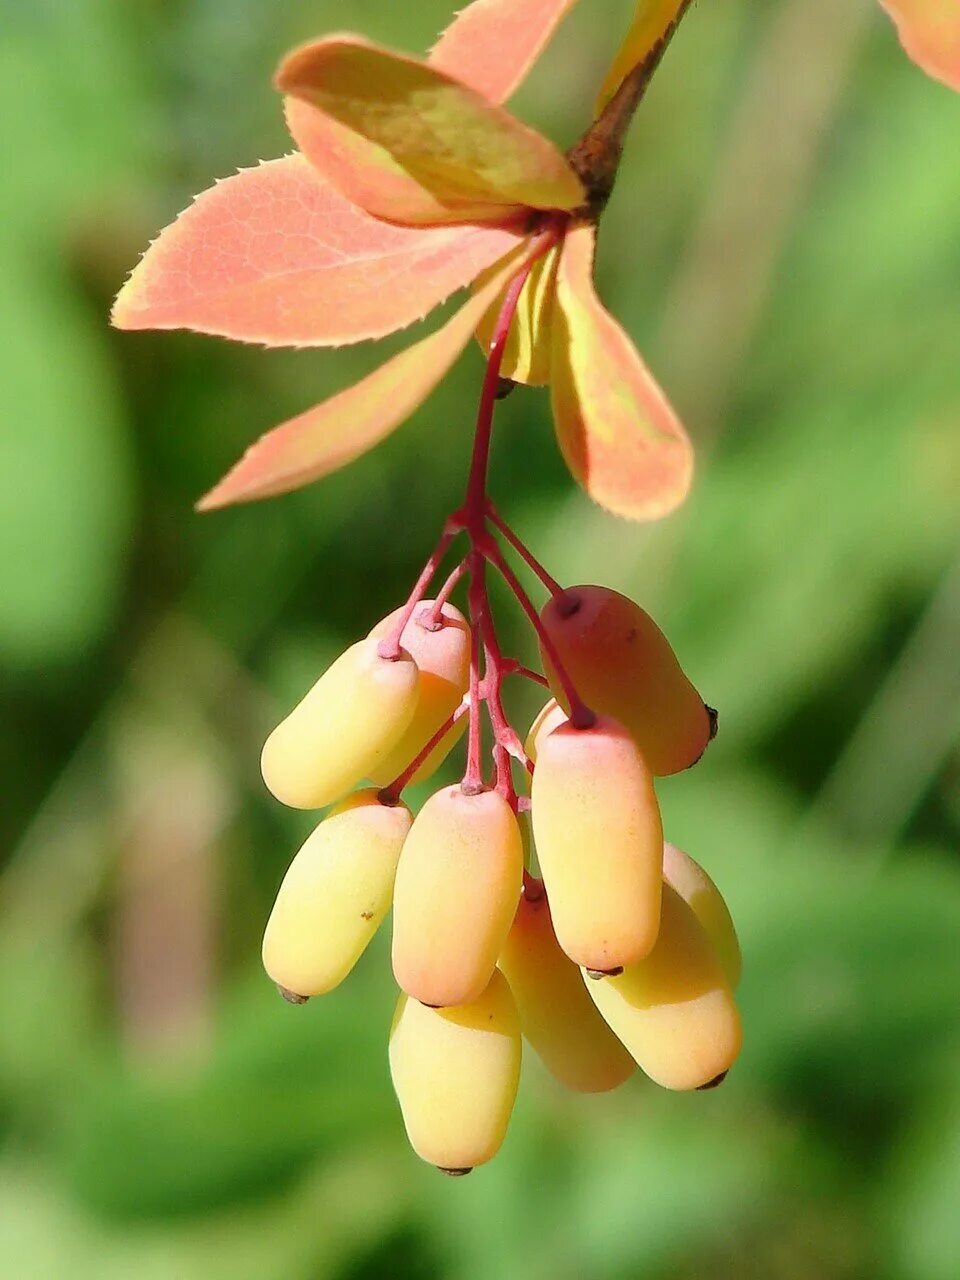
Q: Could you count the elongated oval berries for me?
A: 11